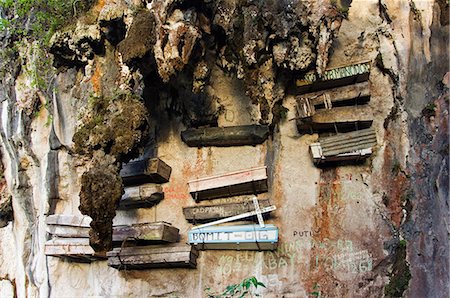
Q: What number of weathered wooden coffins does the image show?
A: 14